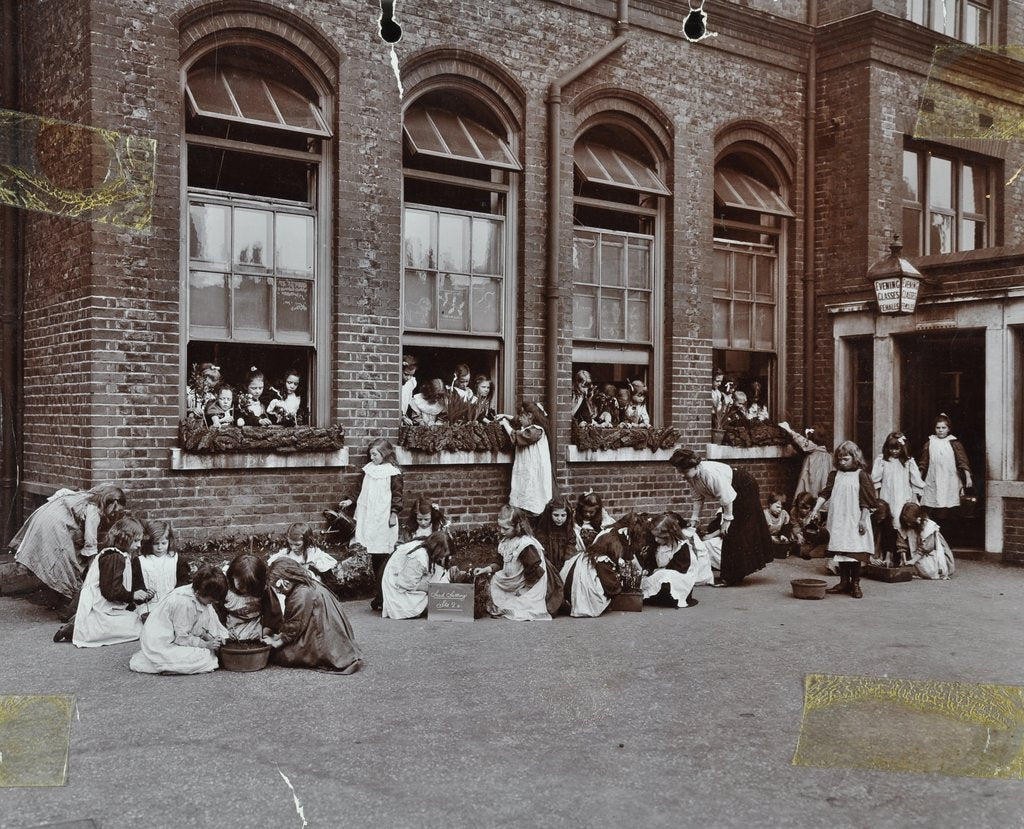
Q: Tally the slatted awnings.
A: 4